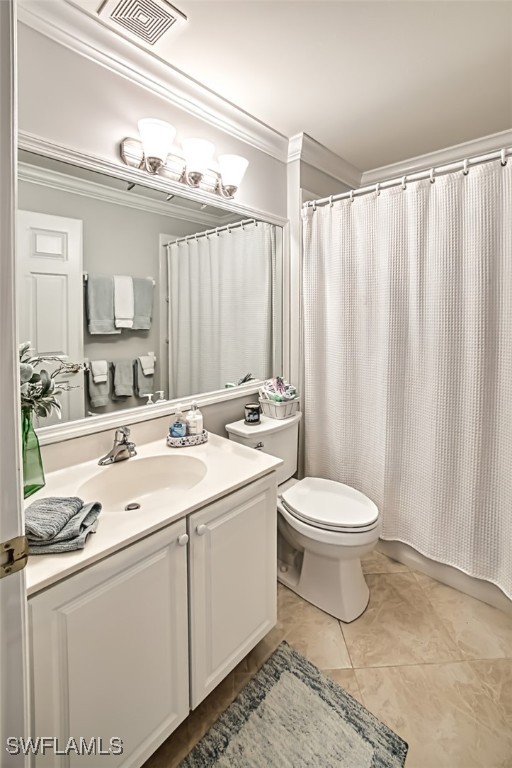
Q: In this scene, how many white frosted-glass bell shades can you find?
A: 3